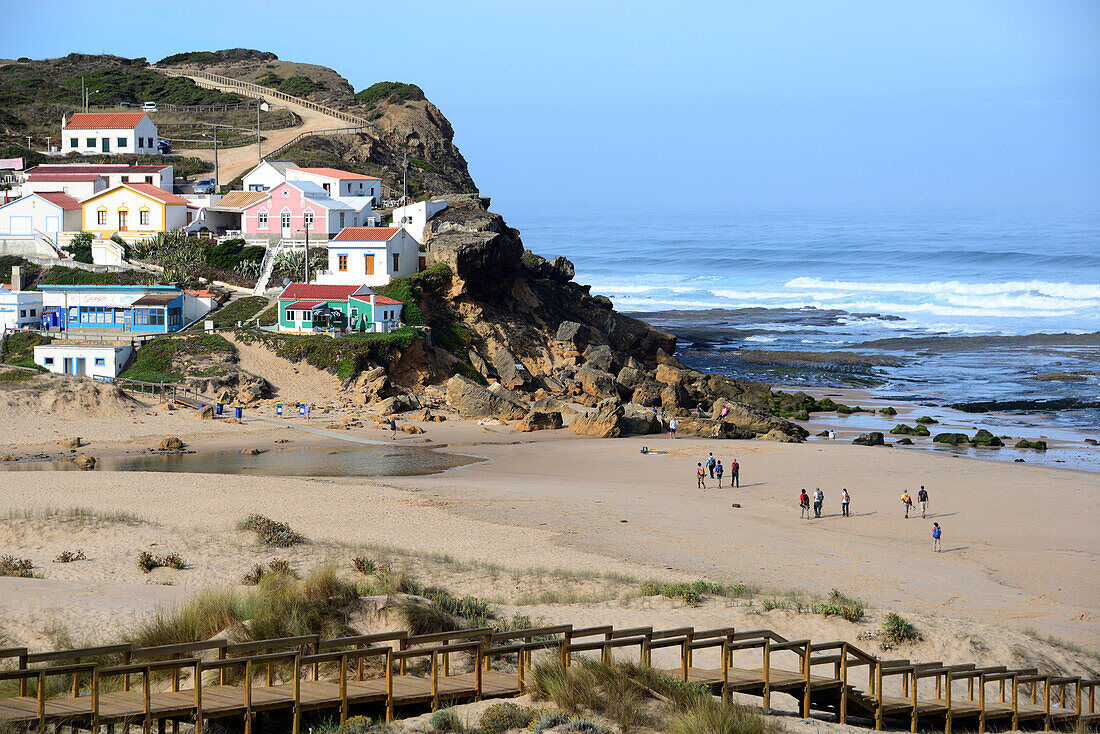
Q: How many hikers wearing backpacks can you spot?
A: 9